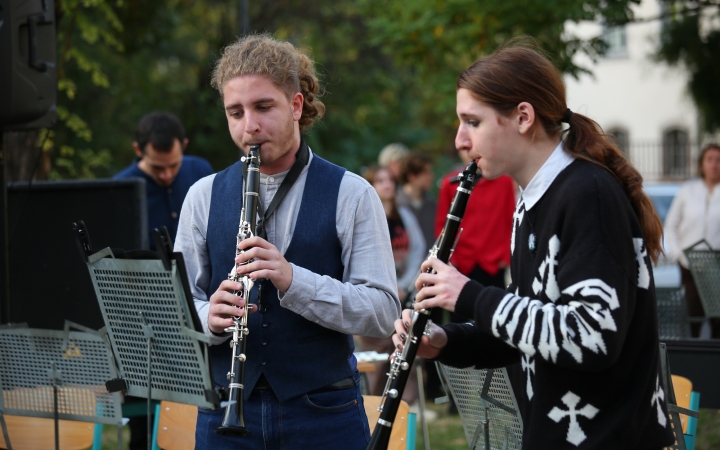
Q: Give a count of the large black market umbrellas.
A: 0